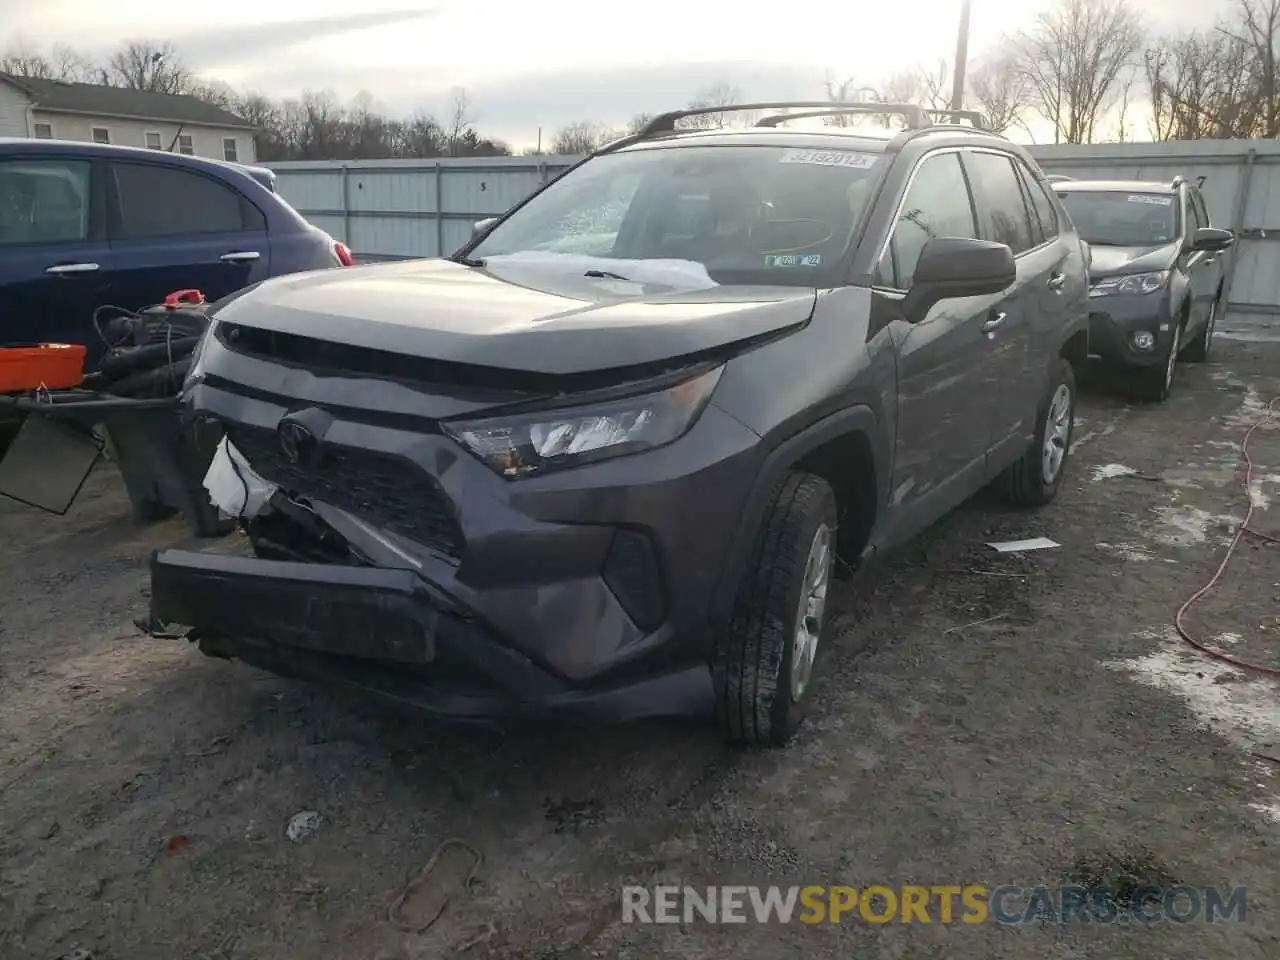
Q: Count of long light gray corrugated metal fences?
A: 1